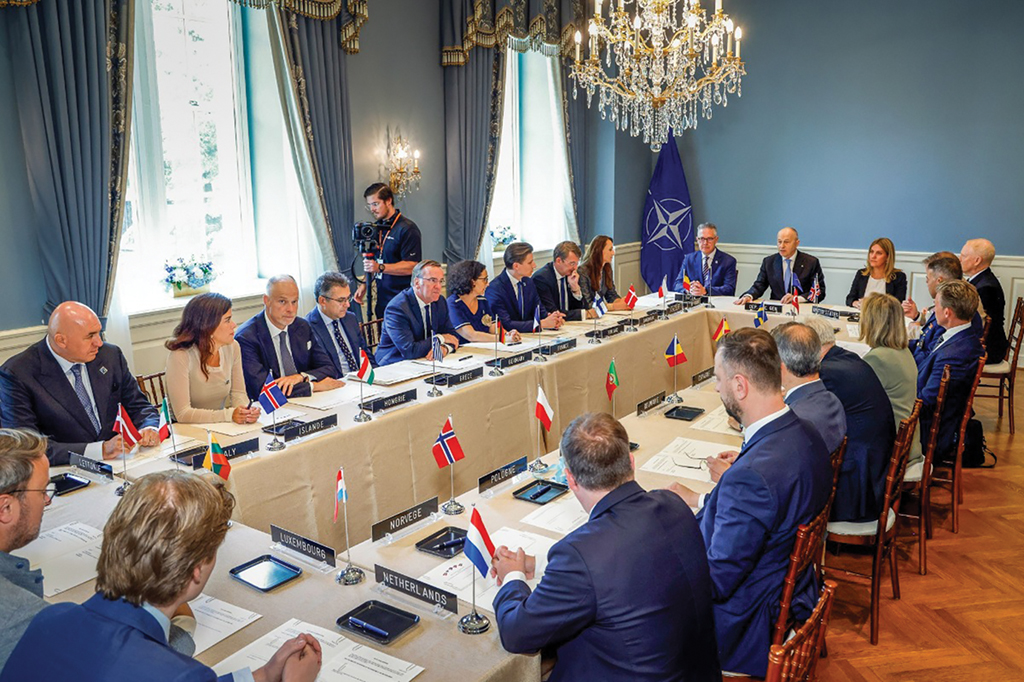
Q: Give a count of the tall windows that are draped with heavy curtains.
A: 2